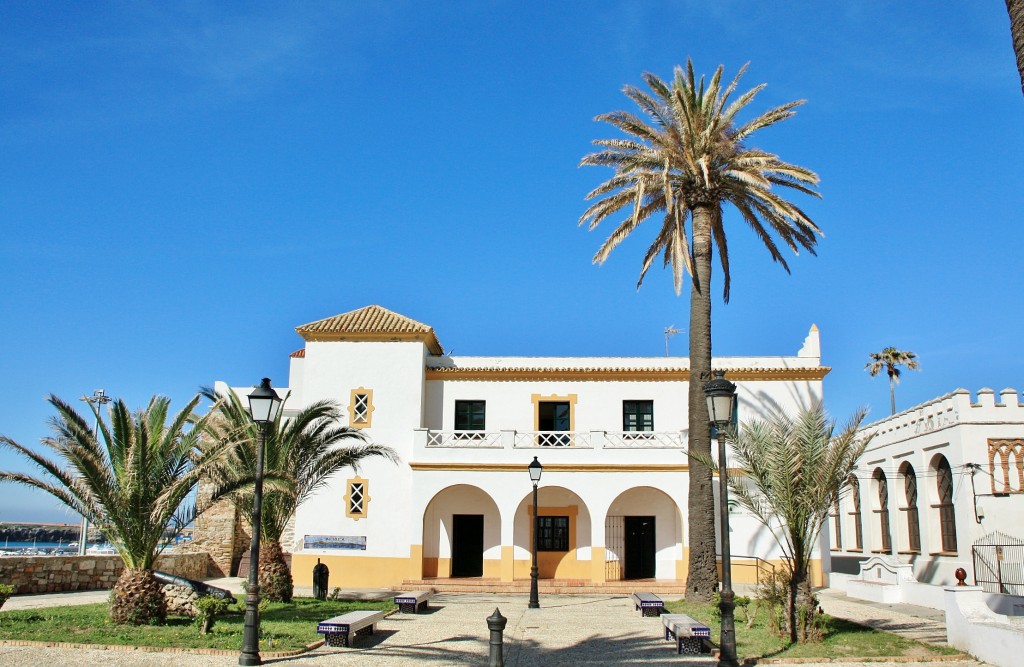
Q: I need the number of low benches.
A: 4